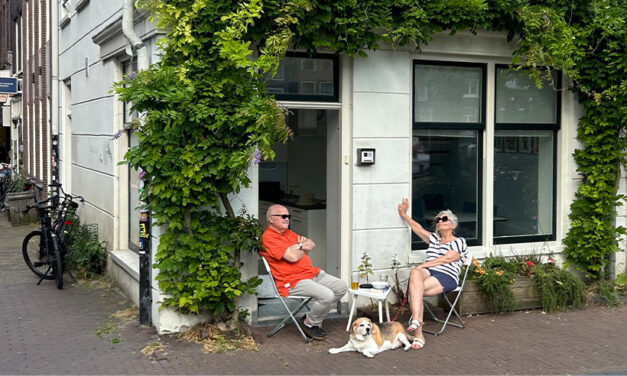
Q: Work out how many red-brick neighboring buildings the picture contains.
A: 1